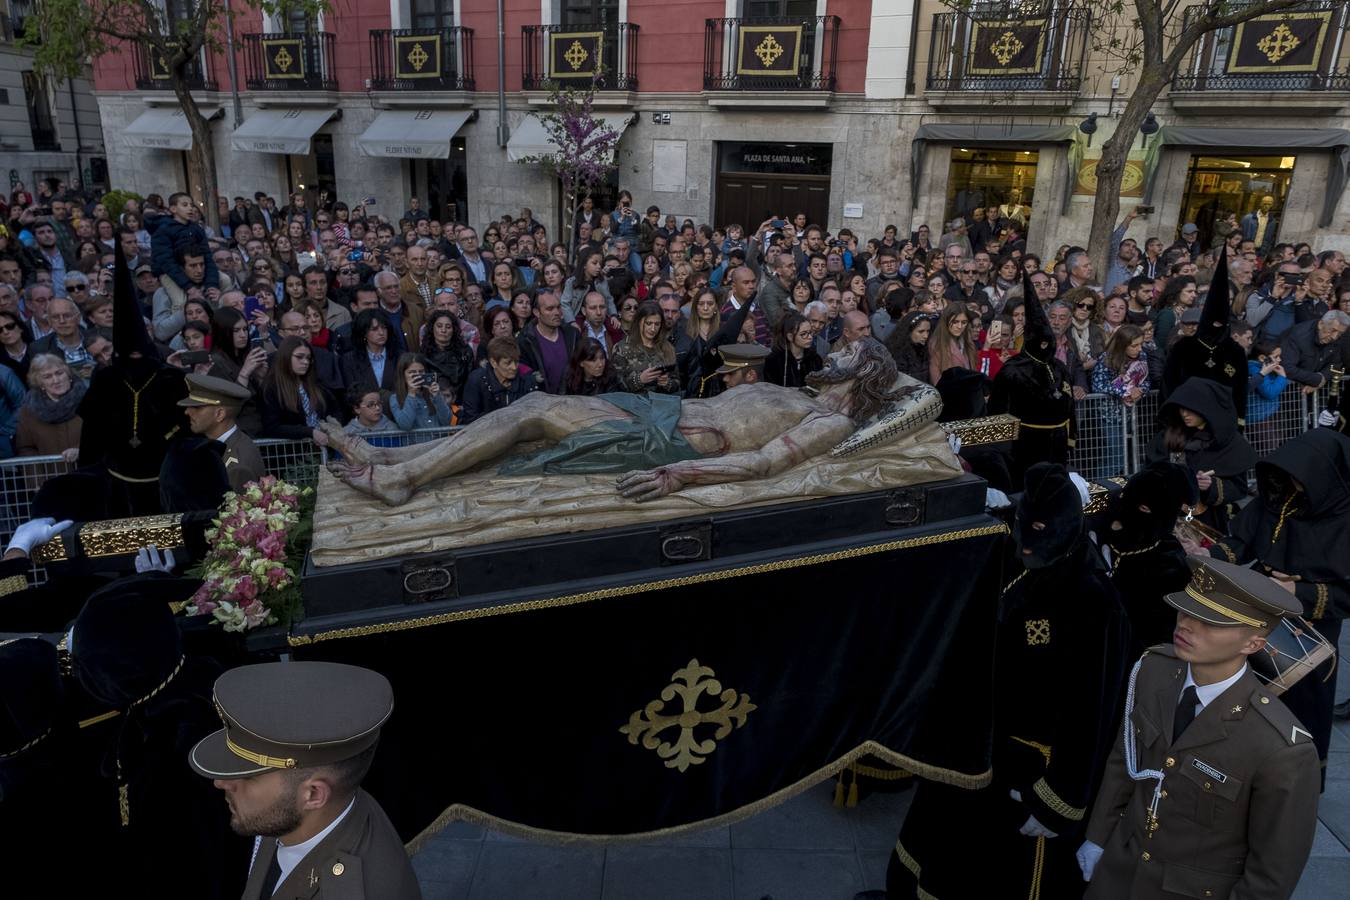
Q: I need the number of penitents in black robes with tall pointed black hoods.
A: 4